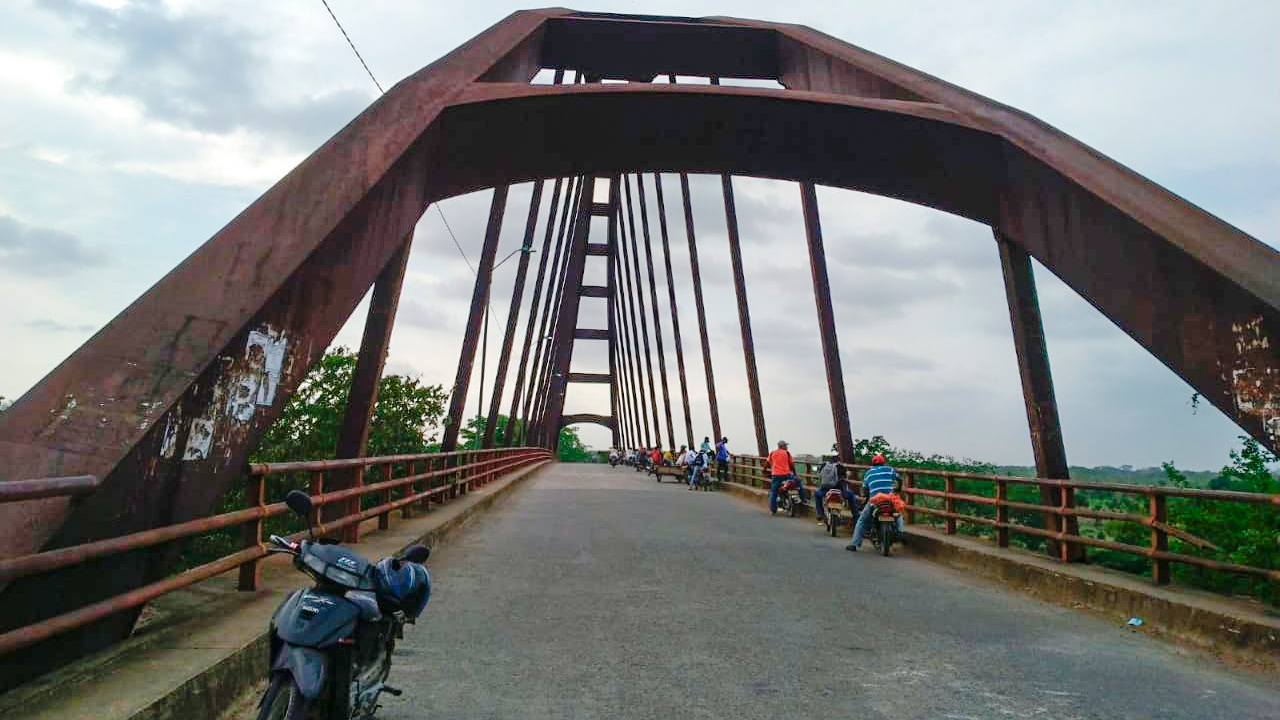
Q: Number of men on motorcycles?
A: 3